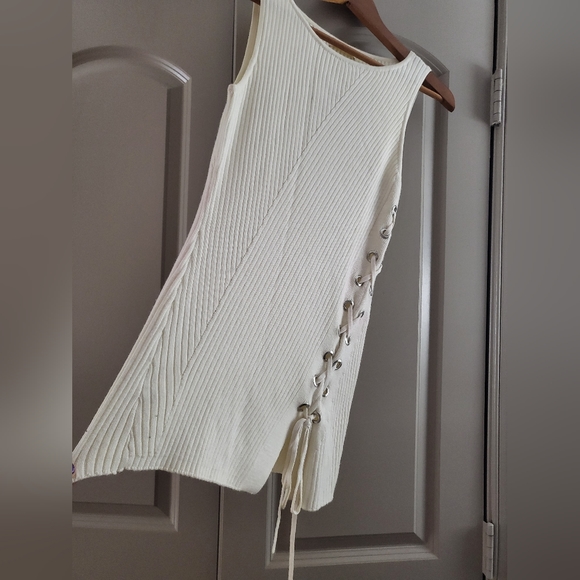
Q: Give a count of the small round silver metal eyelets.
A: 15